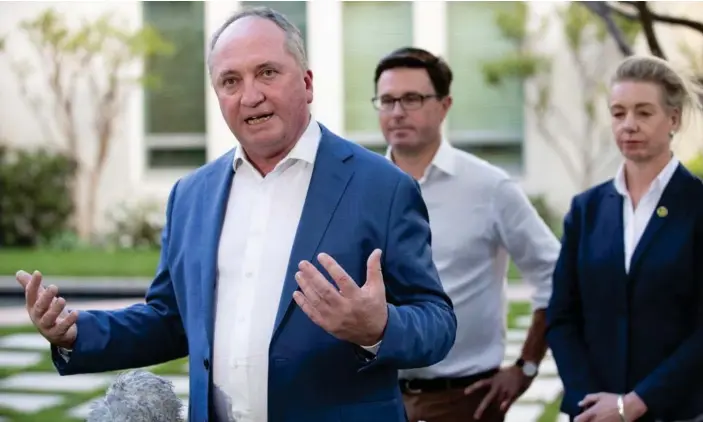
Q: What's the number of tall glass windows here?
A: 4